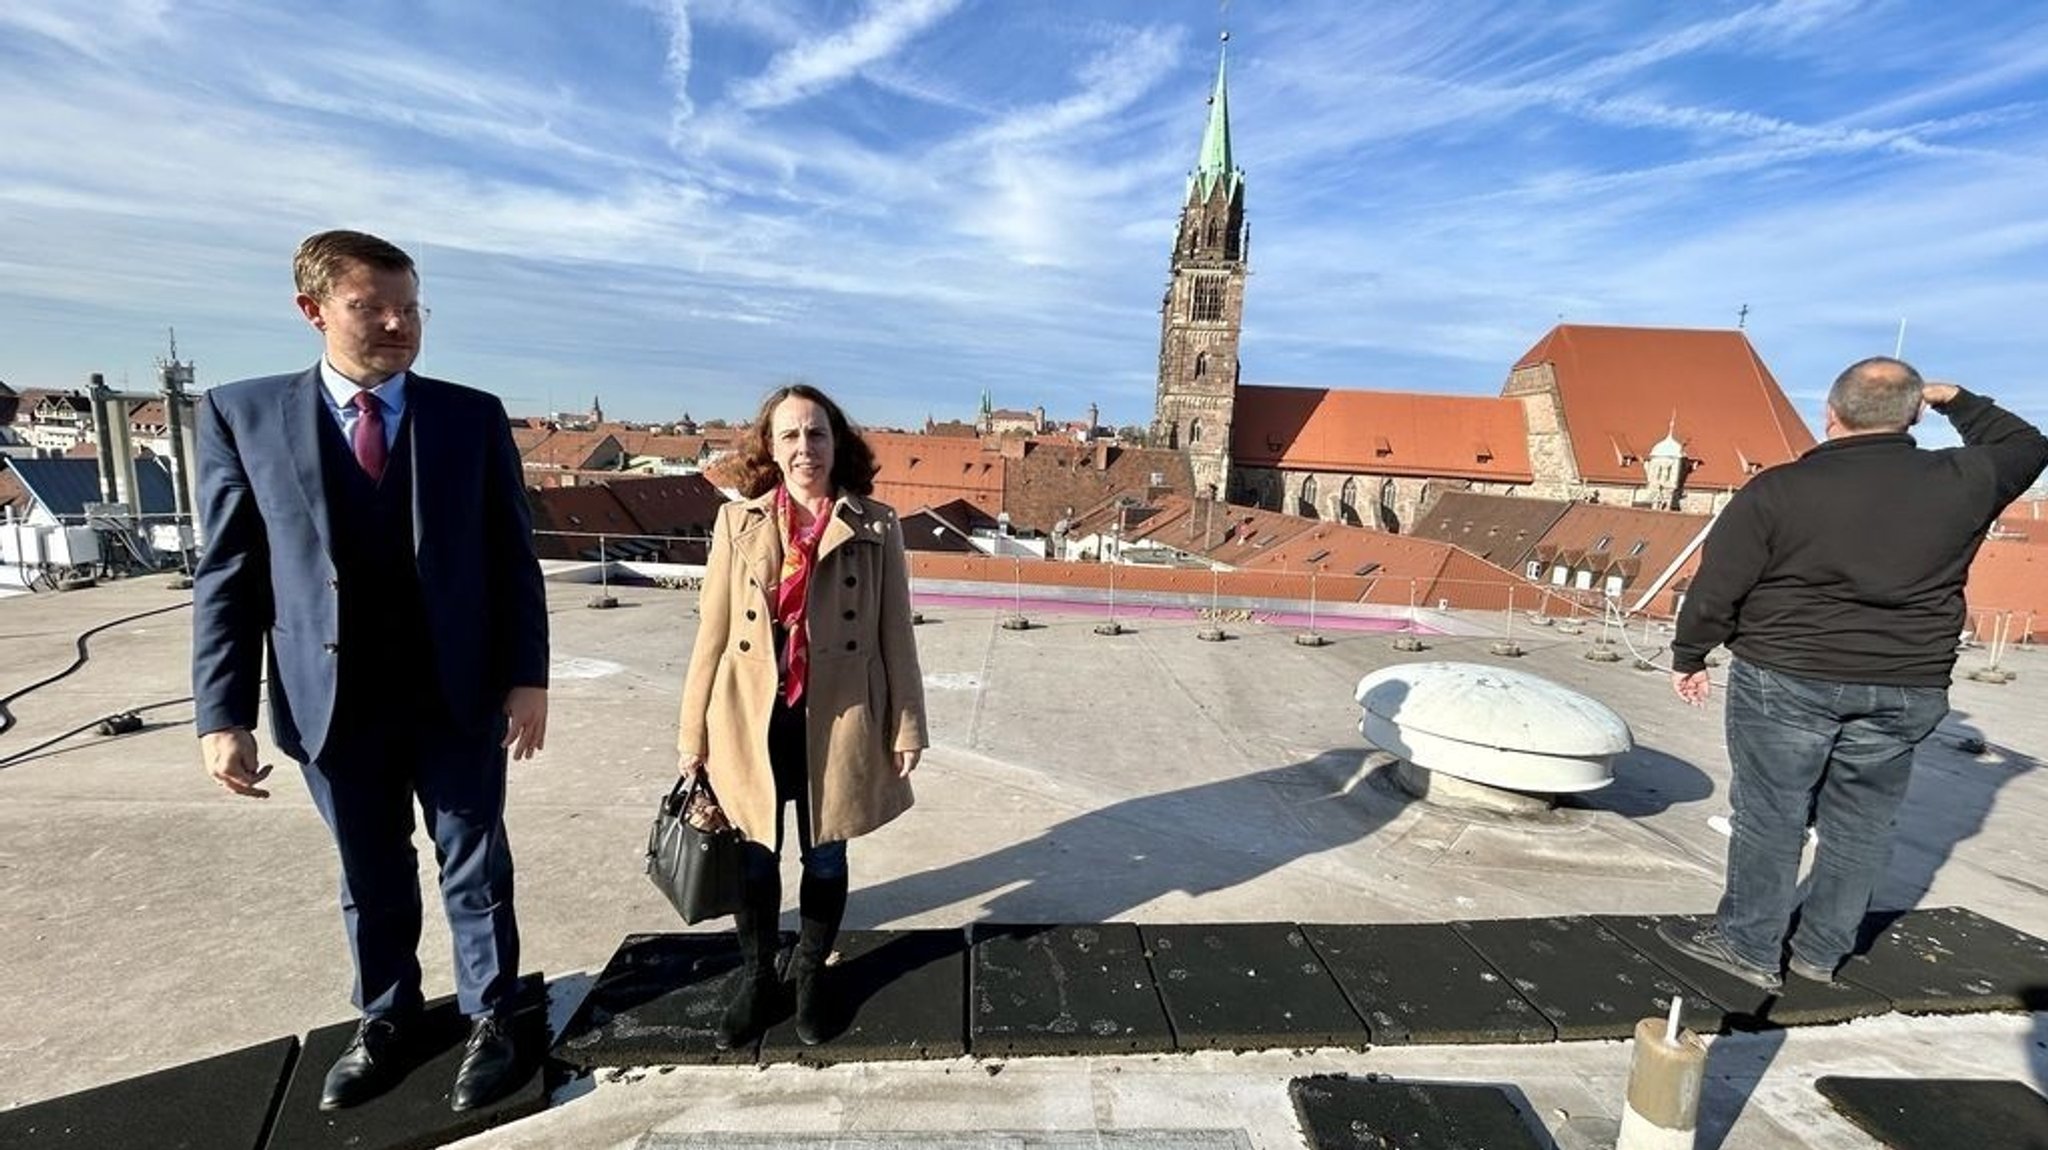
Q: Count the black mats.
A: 12